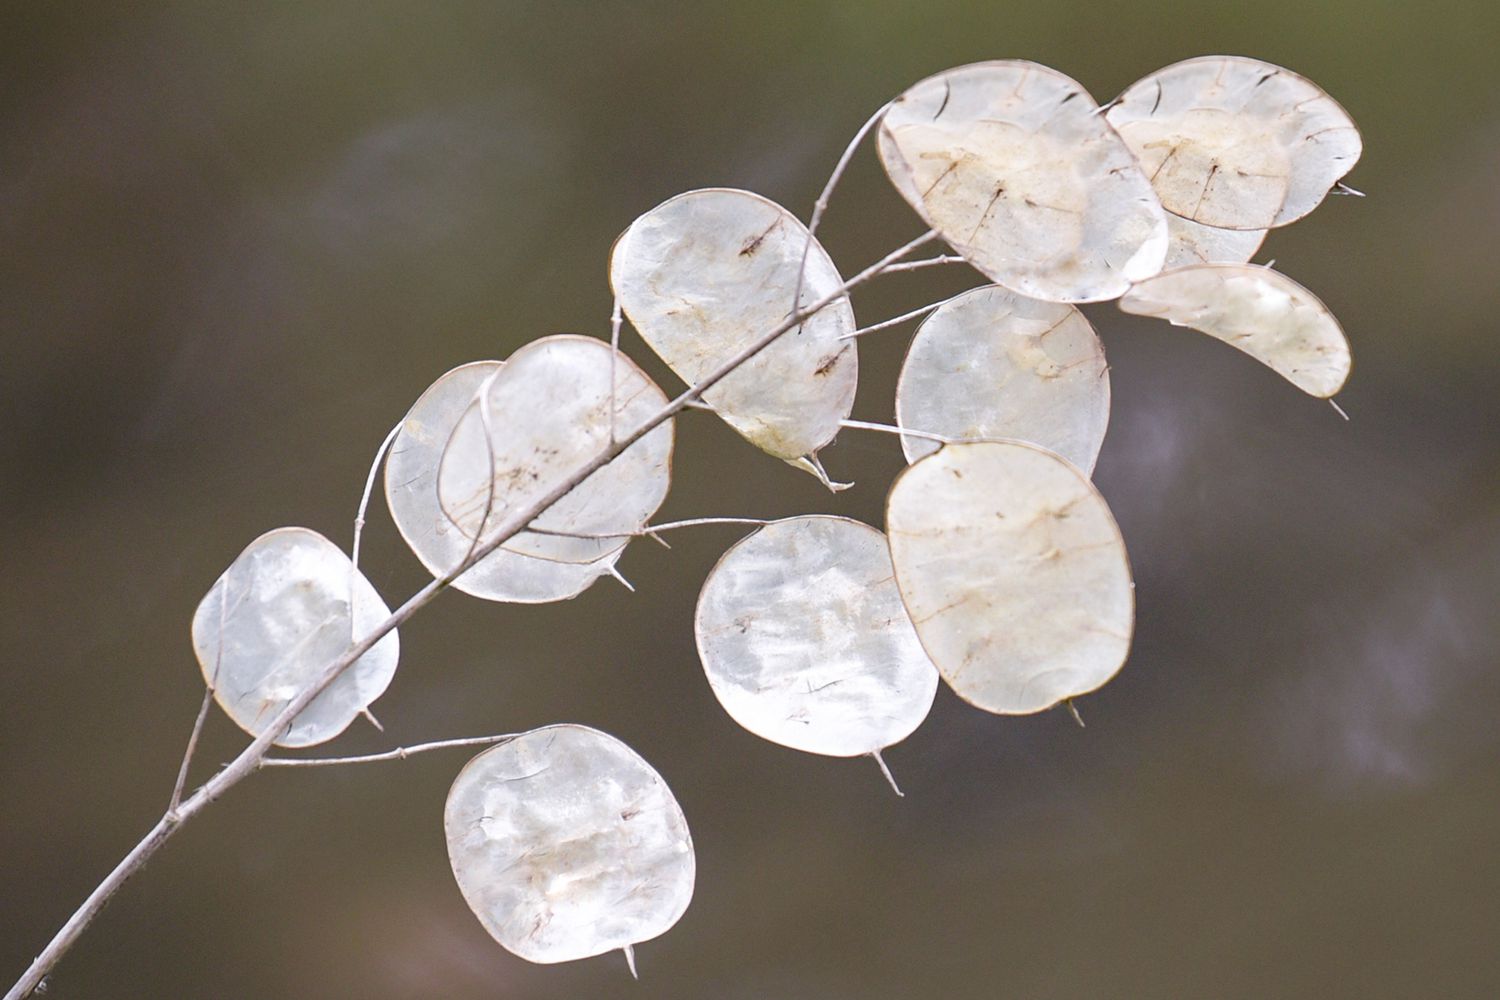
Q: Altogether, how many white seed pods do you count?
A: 12